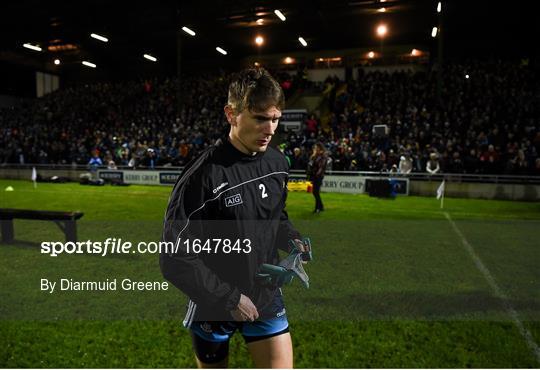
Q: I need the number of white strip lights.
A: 10